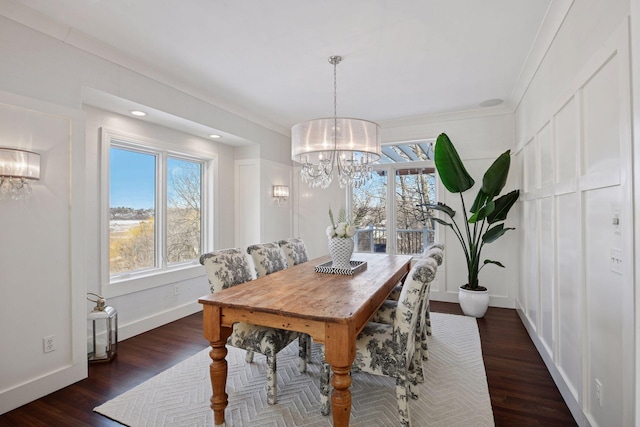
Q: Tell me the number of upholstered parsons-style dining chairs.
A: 6